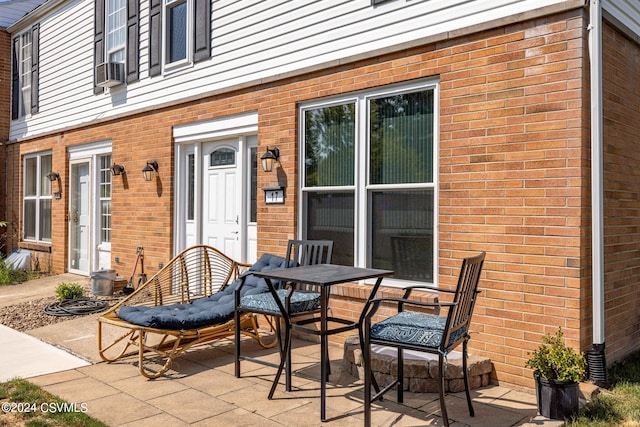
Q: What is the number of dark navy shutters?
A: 6